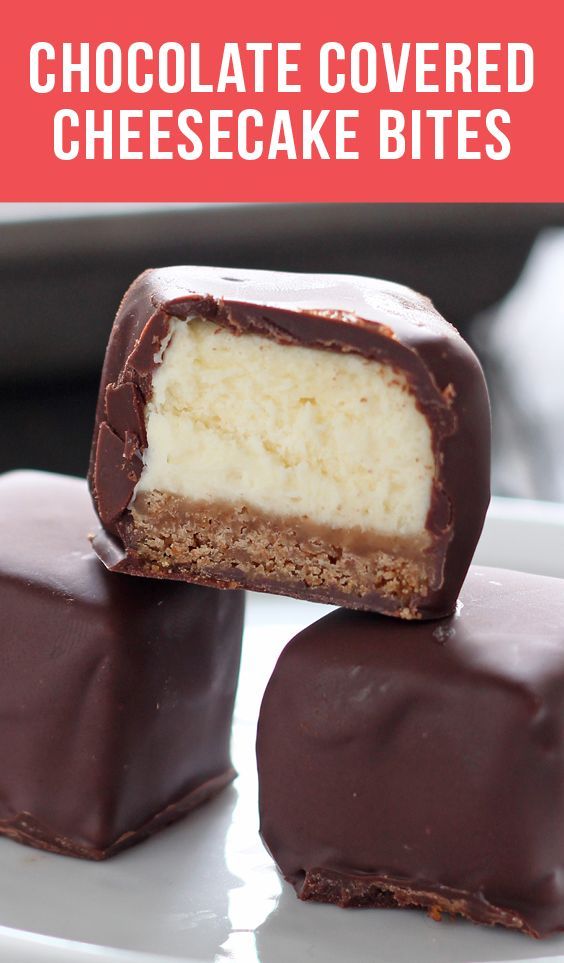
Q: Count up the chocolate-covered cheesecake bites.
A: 3